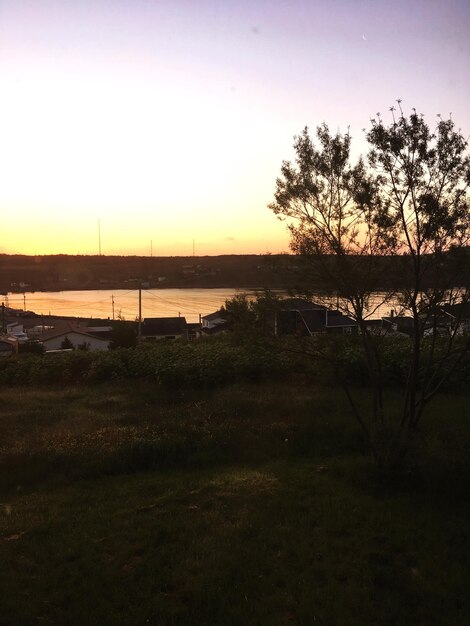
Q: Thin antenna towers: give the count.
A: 3